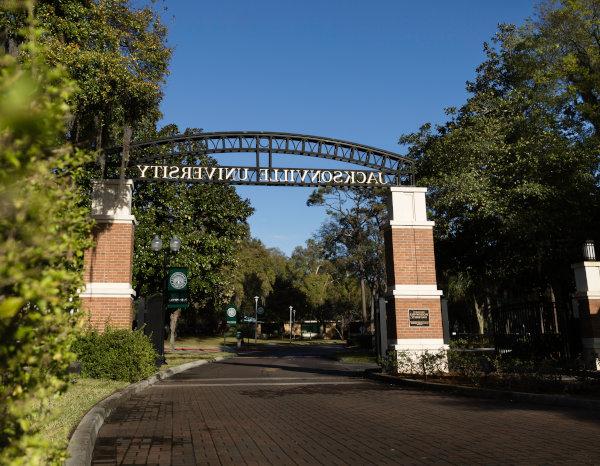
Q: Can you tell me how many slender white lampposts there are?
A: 3